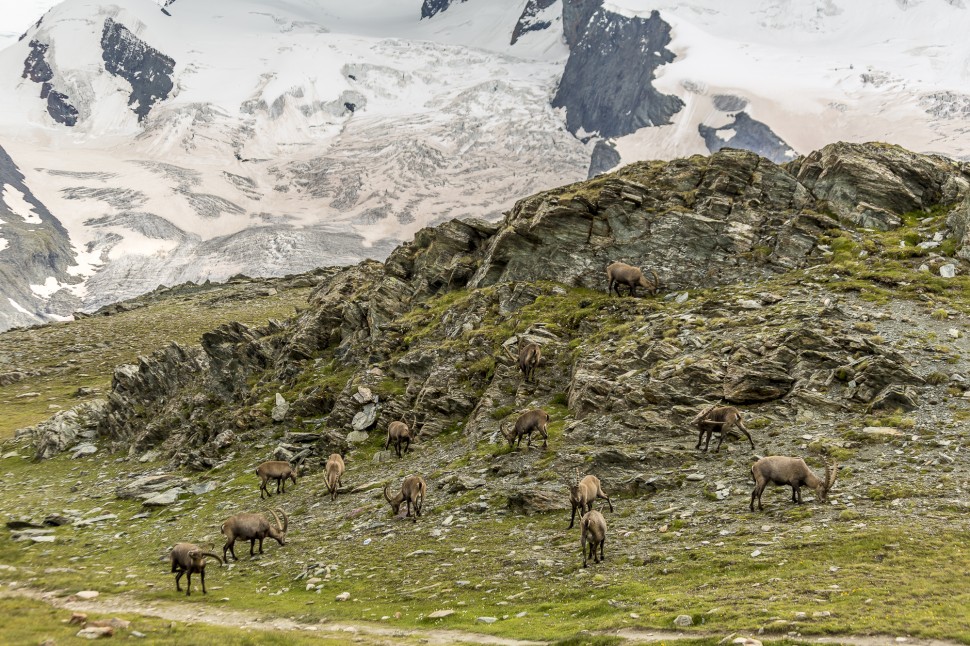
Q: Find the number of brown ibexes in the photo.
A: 13